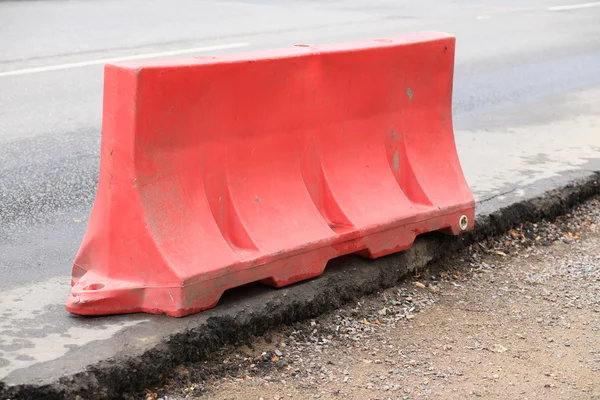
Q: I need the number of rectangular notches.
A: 3